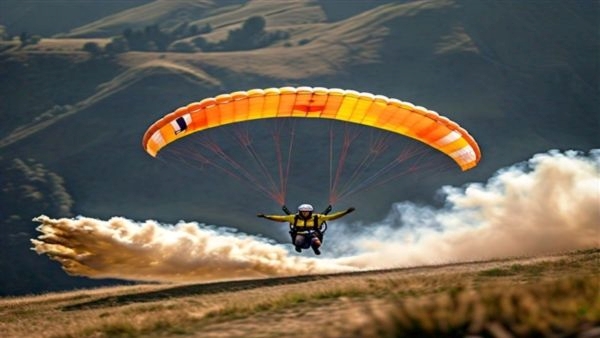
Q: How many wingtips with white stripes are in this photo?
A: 2